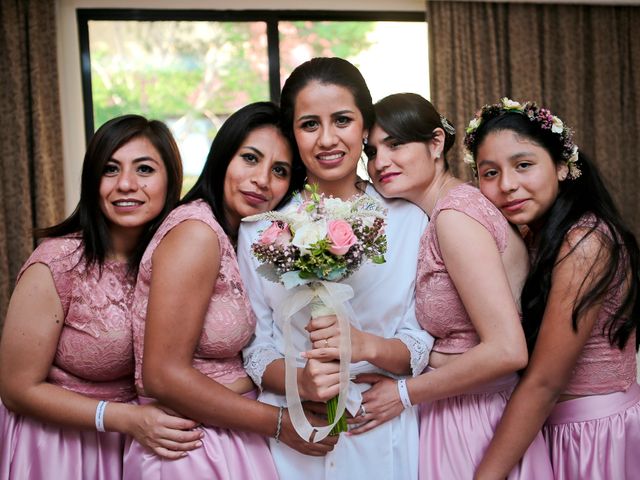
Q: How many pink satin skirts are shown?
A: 4